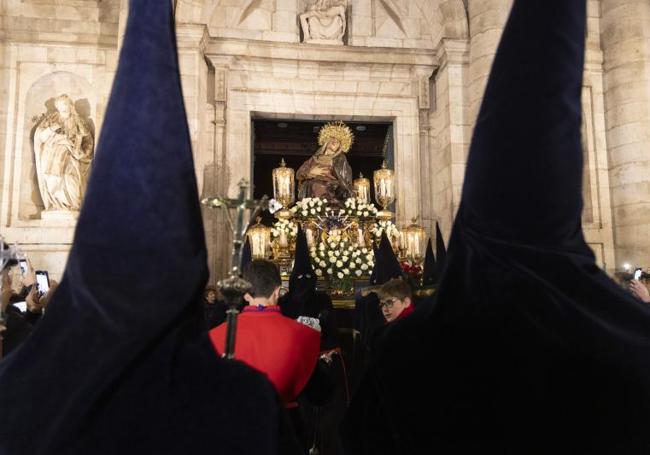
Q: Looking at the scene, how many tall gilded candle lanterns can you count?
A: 5